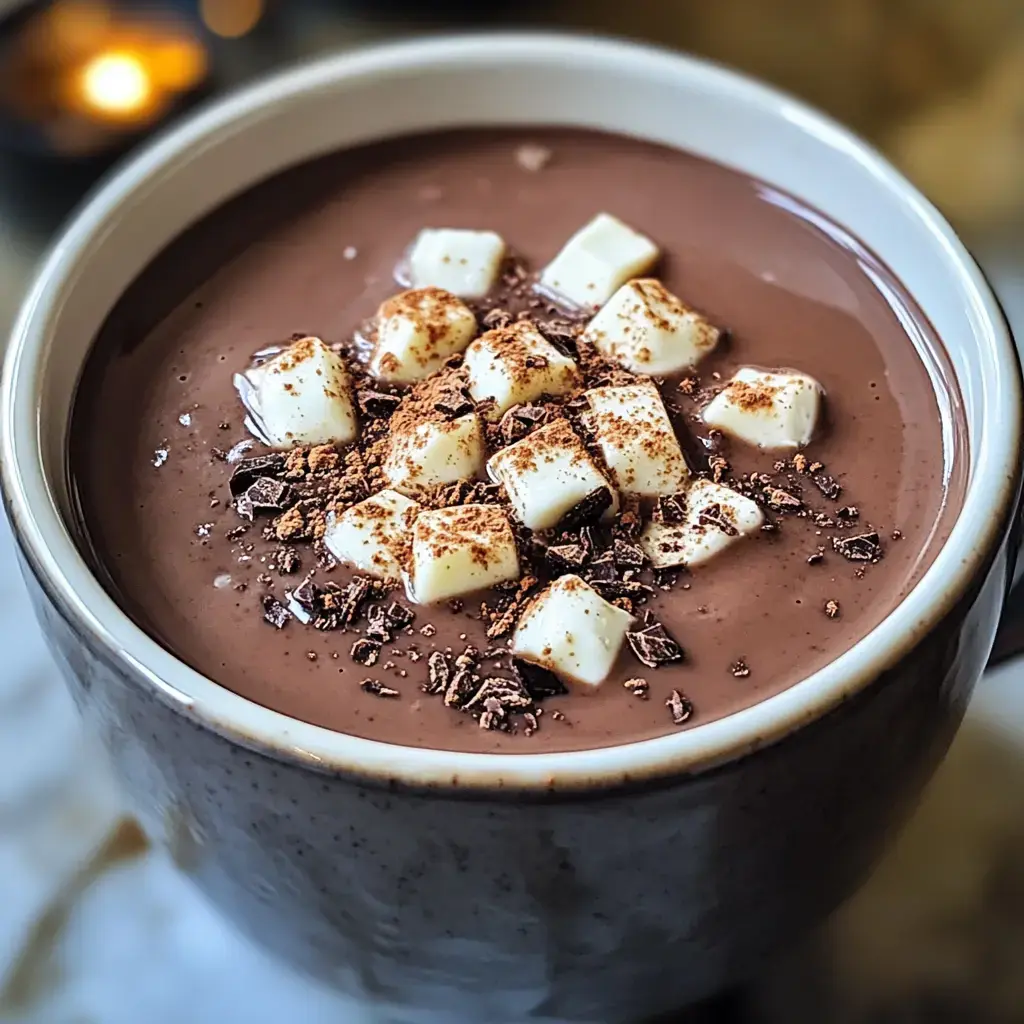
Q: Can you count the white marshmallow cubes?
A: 14